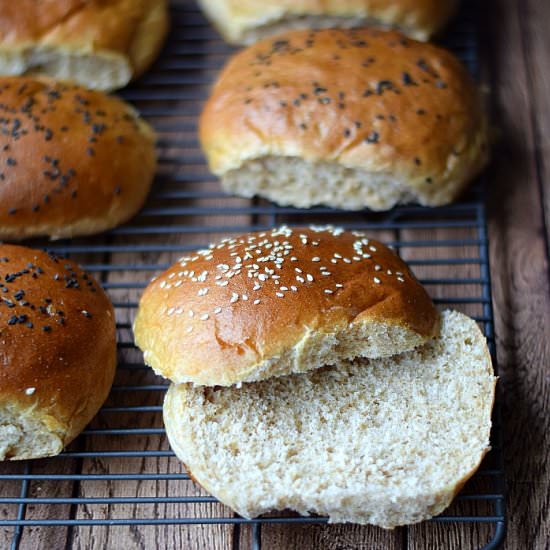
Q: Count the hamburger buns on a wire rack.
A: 6